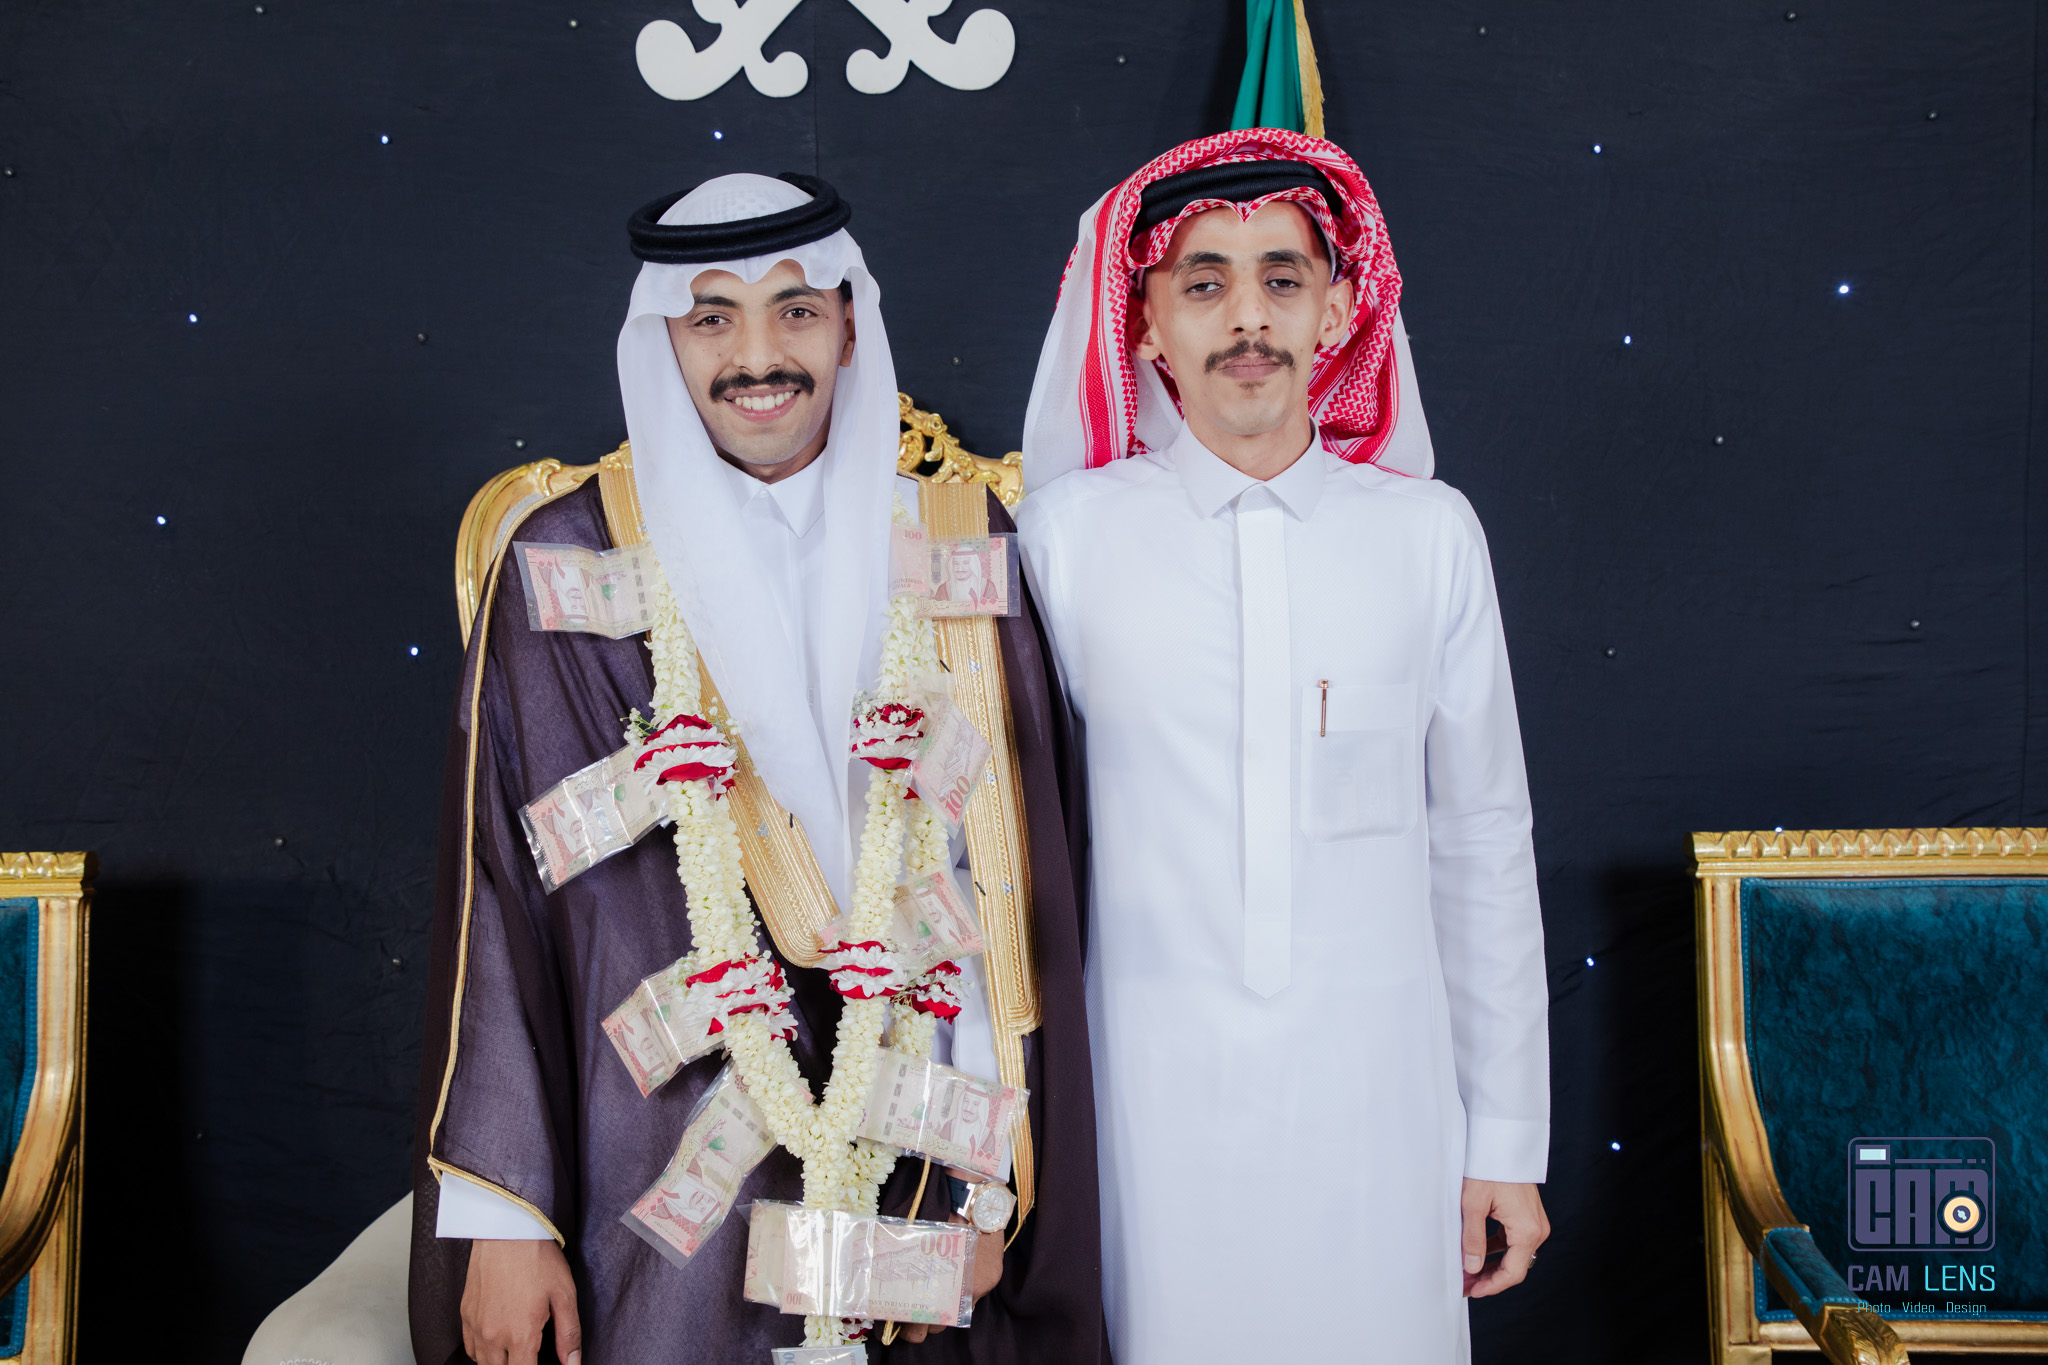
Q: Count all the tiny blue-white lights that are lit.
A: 11